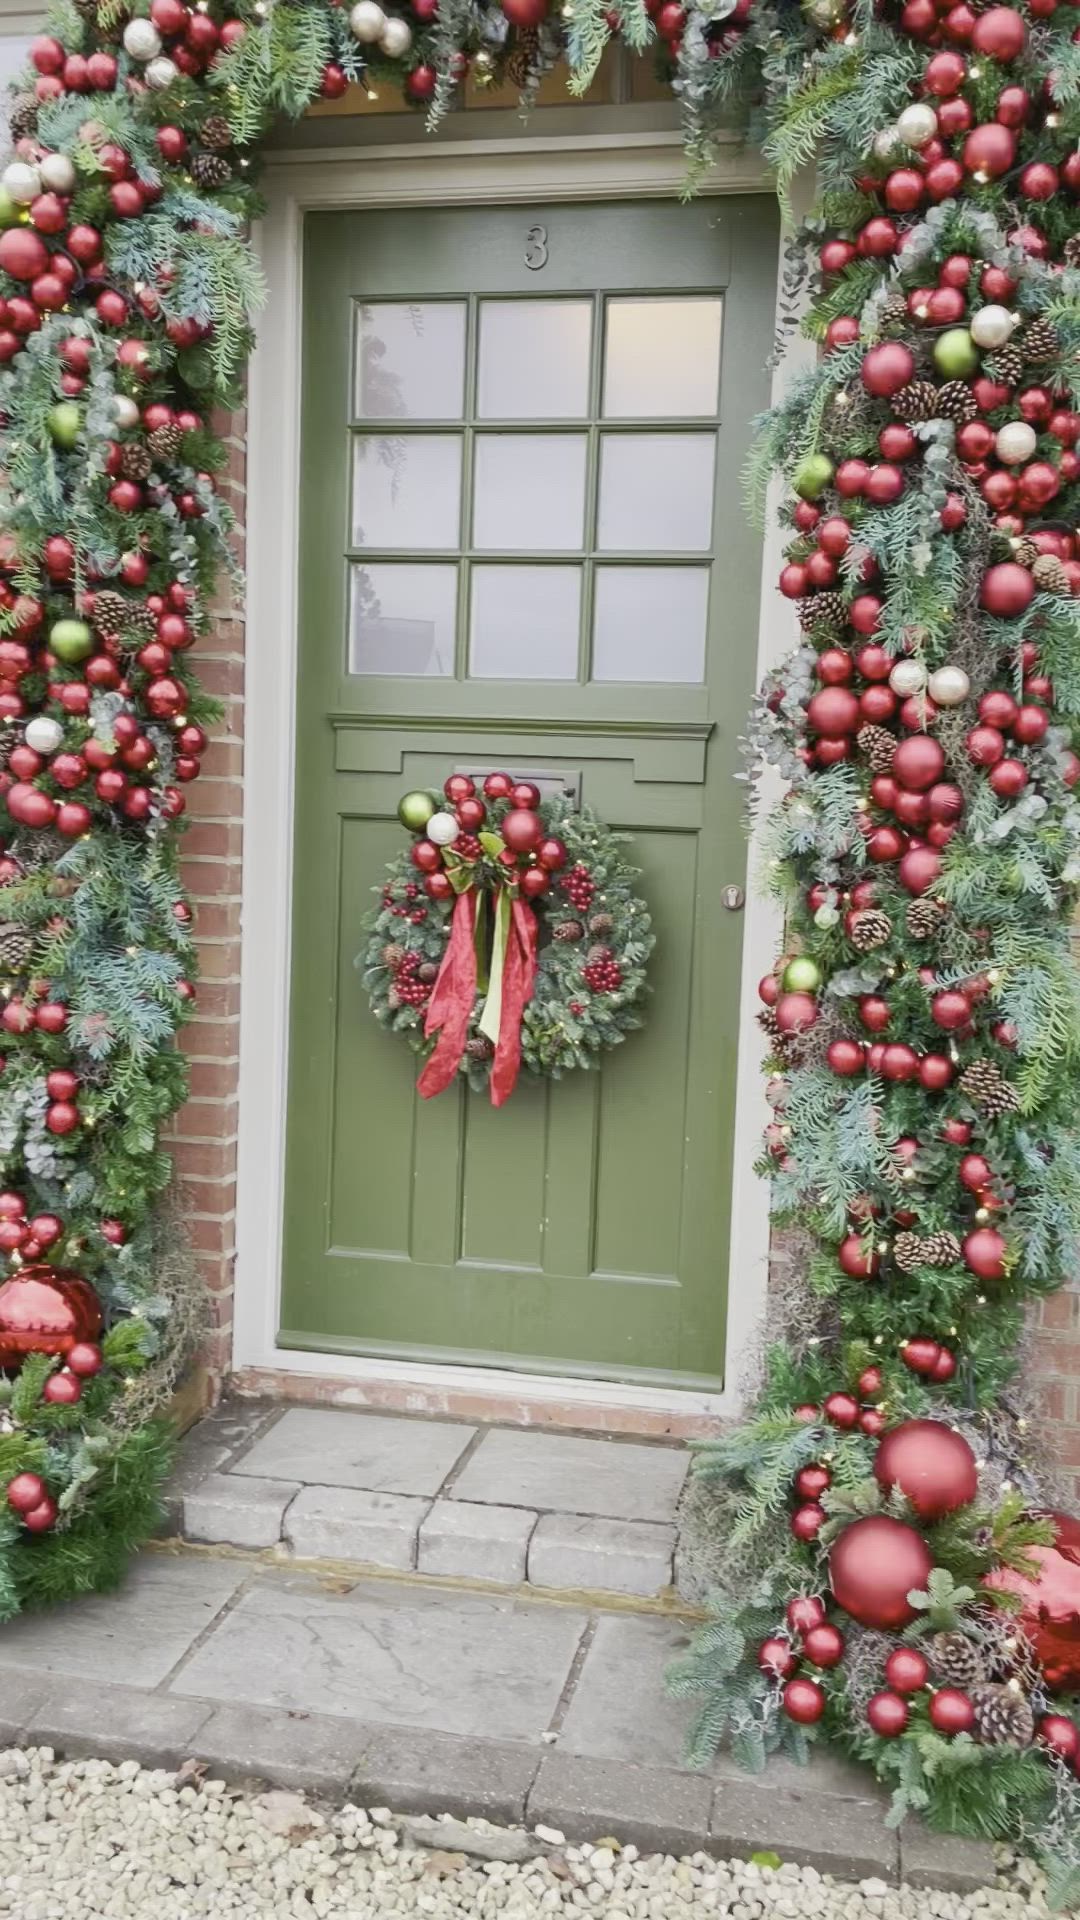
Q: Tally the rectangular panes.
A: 9